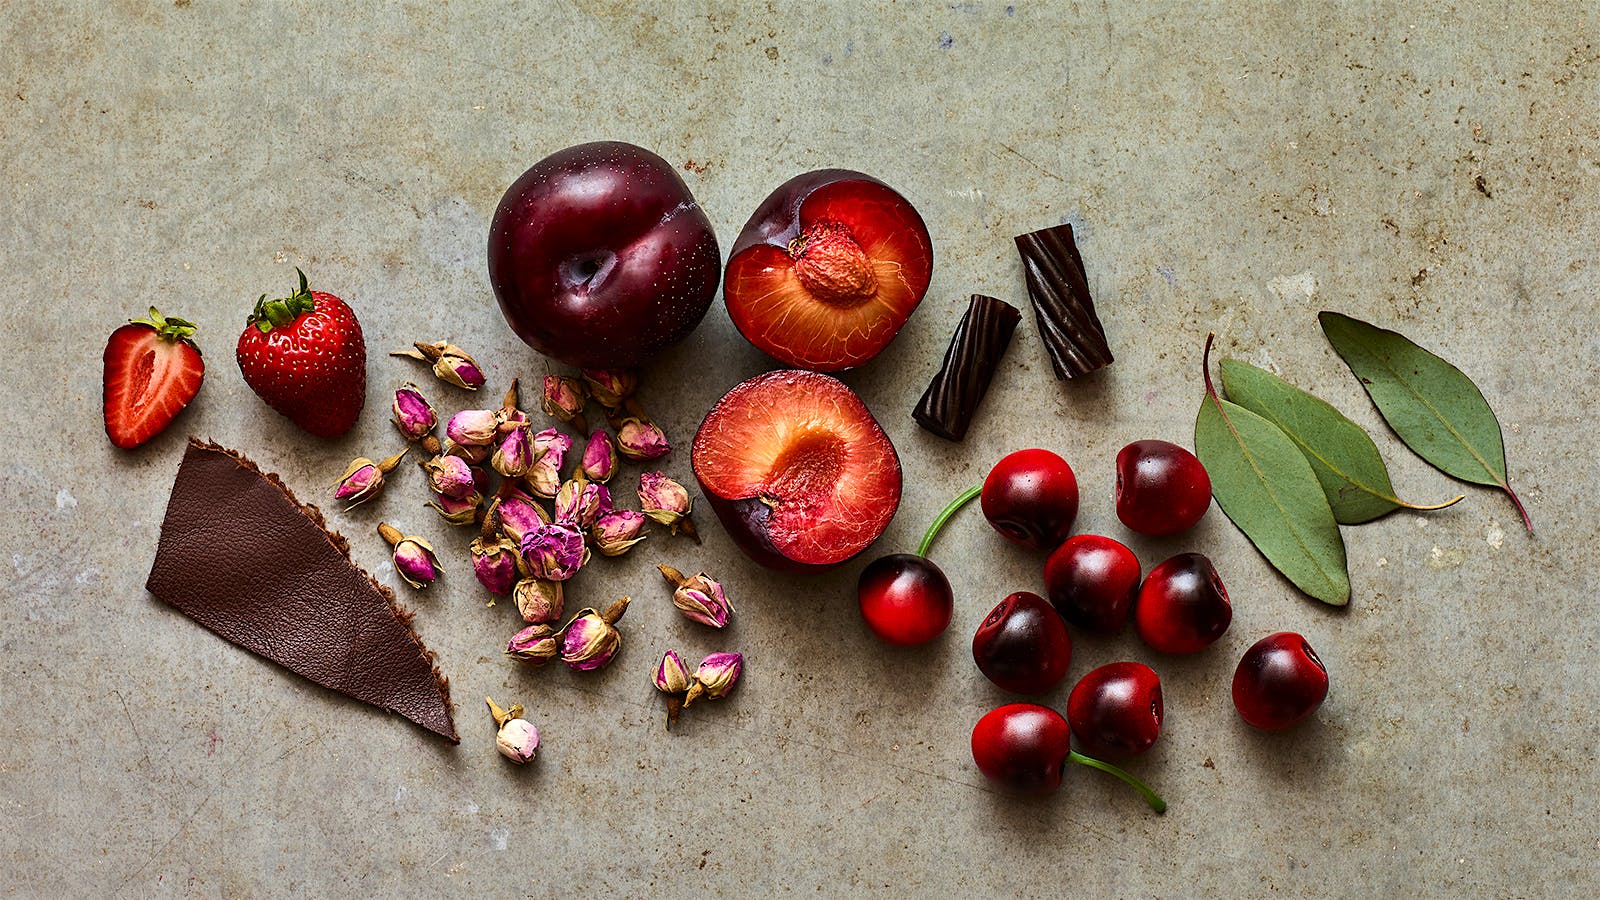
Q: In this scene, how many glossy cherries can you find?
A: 9